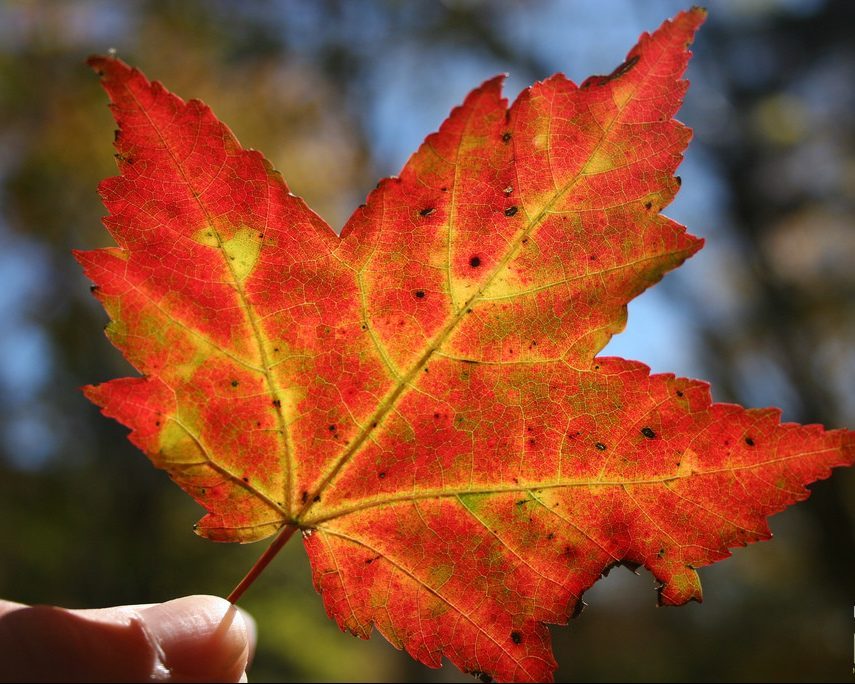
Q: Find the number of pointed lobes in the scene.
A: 5